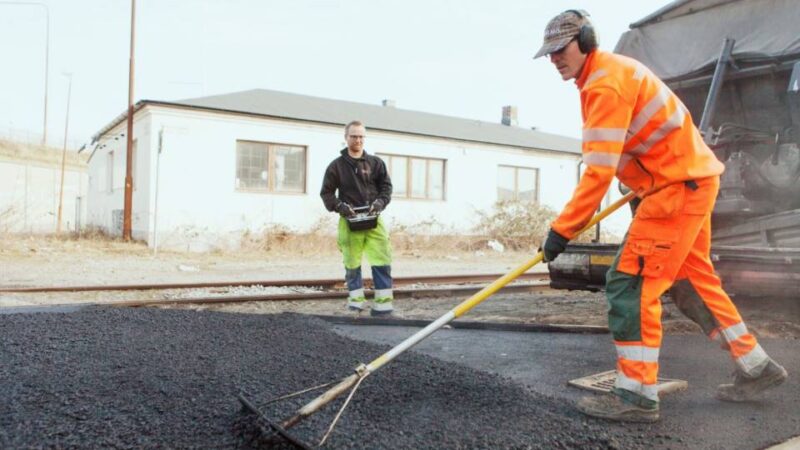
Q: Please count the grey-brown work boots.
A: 2